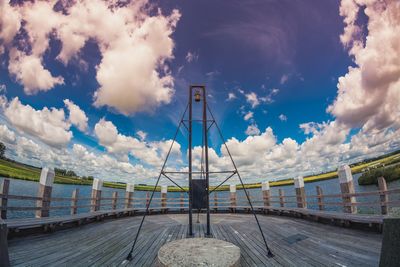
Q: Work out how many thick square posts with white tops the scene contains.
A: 8